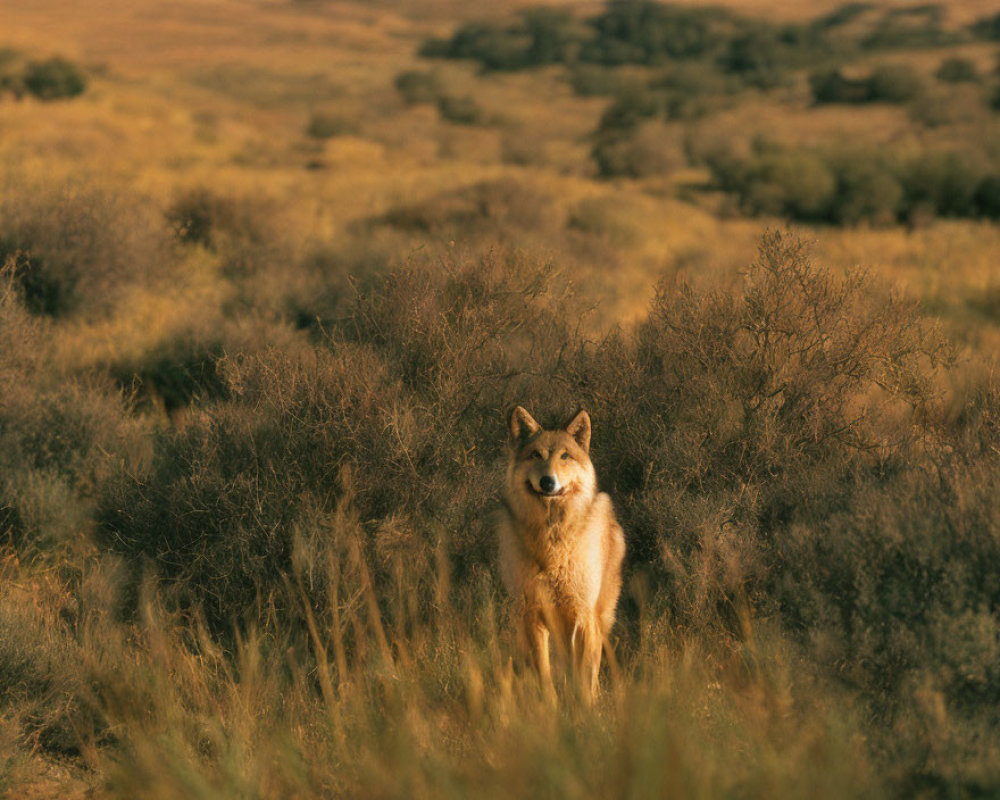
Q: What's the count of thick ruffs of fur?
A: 1